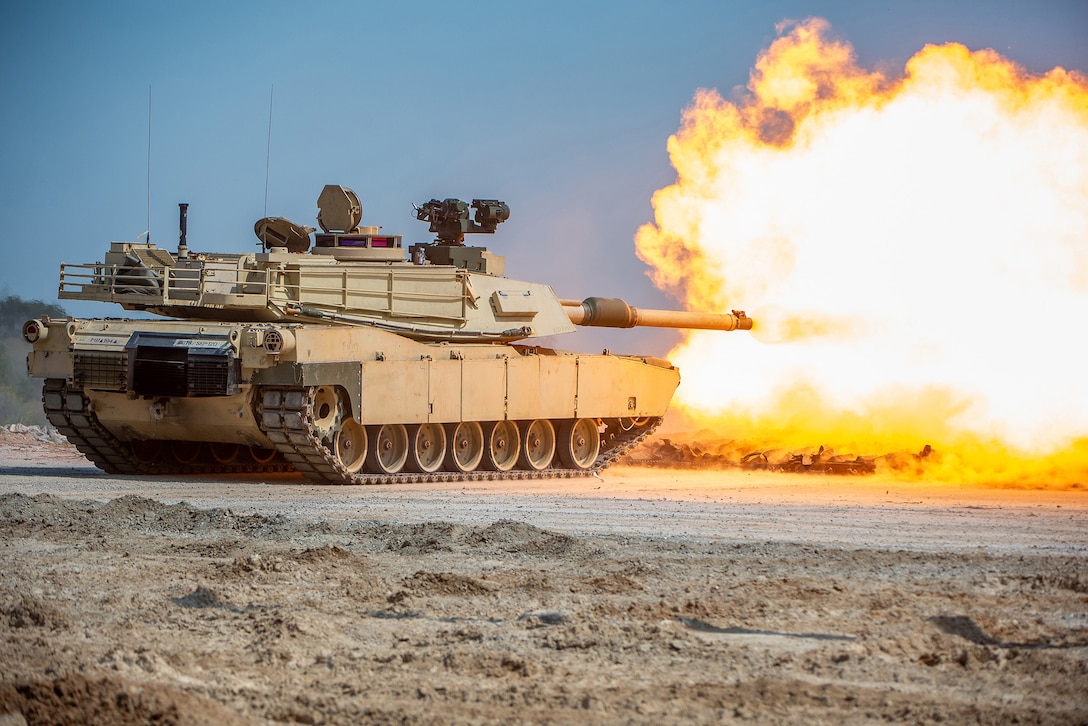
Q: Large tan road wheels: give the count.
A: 7